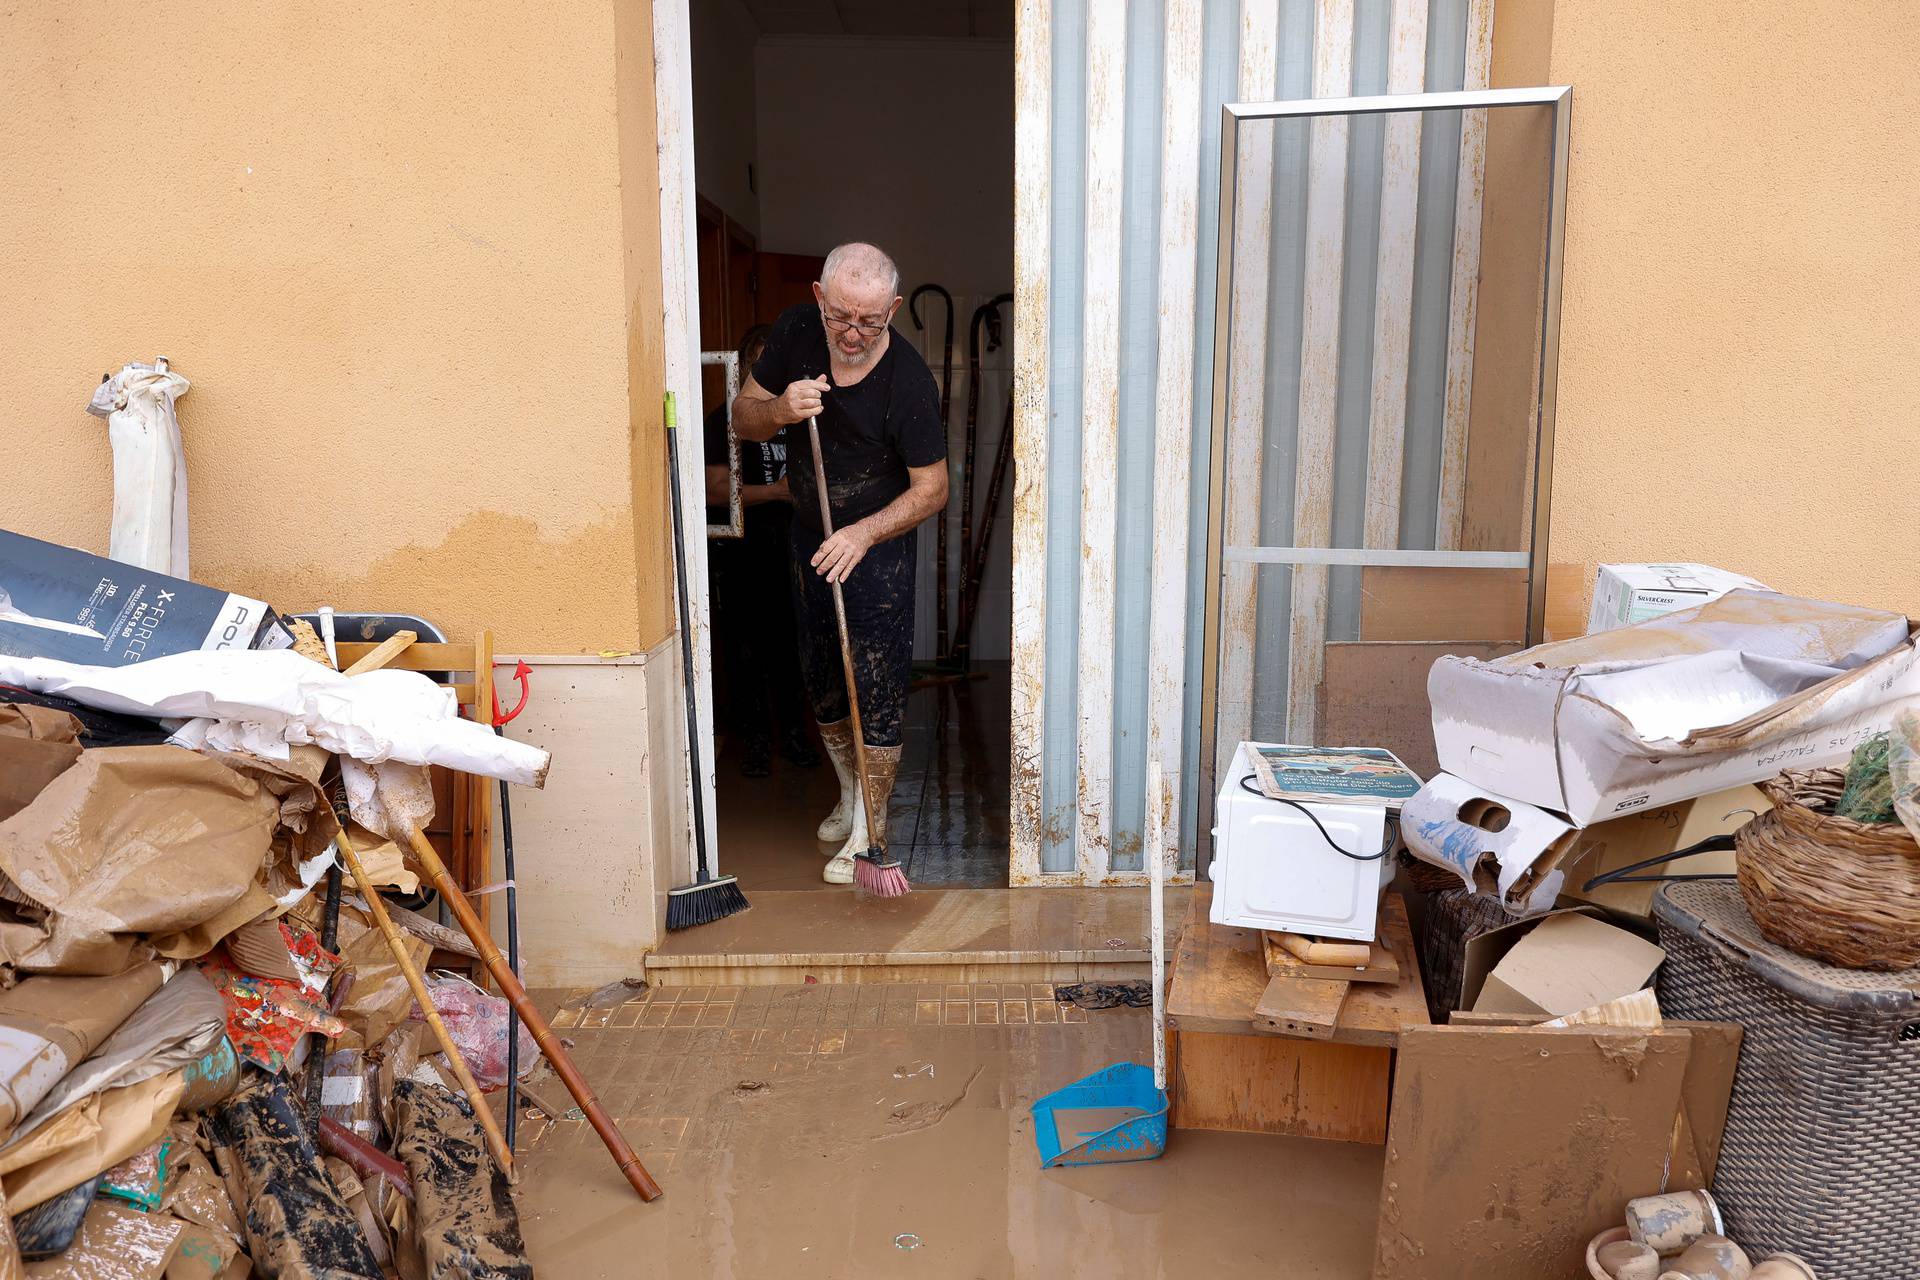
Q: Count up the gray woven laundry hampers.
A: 1